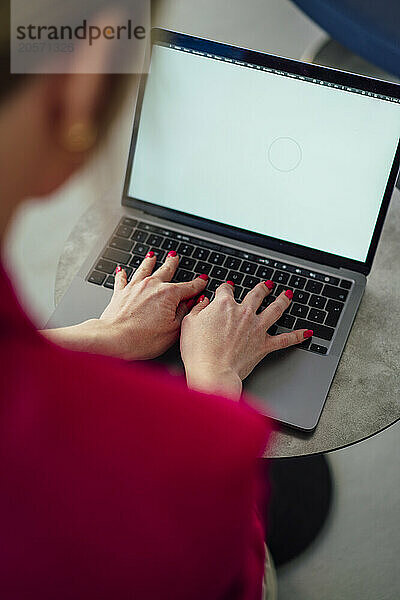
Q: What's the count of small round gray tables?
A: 1